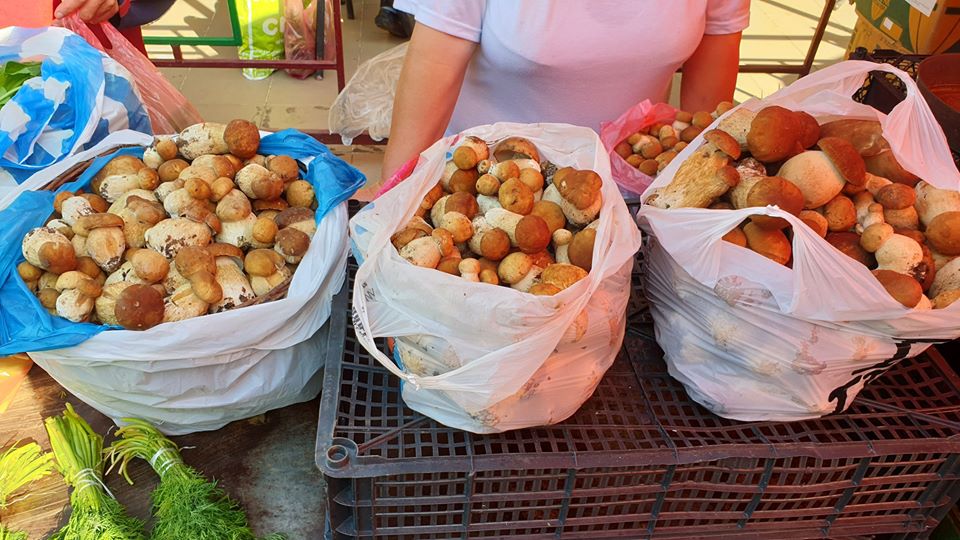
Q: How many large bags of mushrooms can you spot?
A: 3